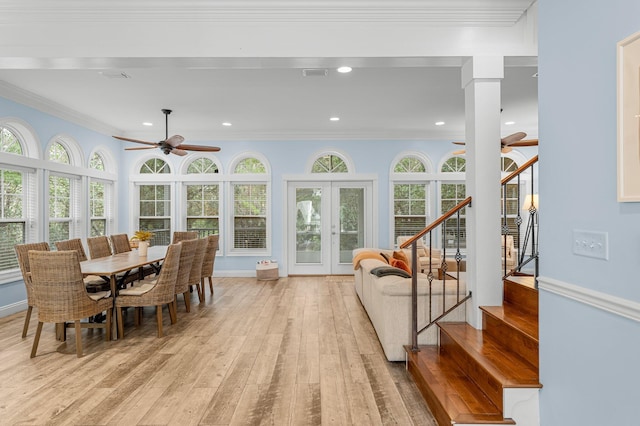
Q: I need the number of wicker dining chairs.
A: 10